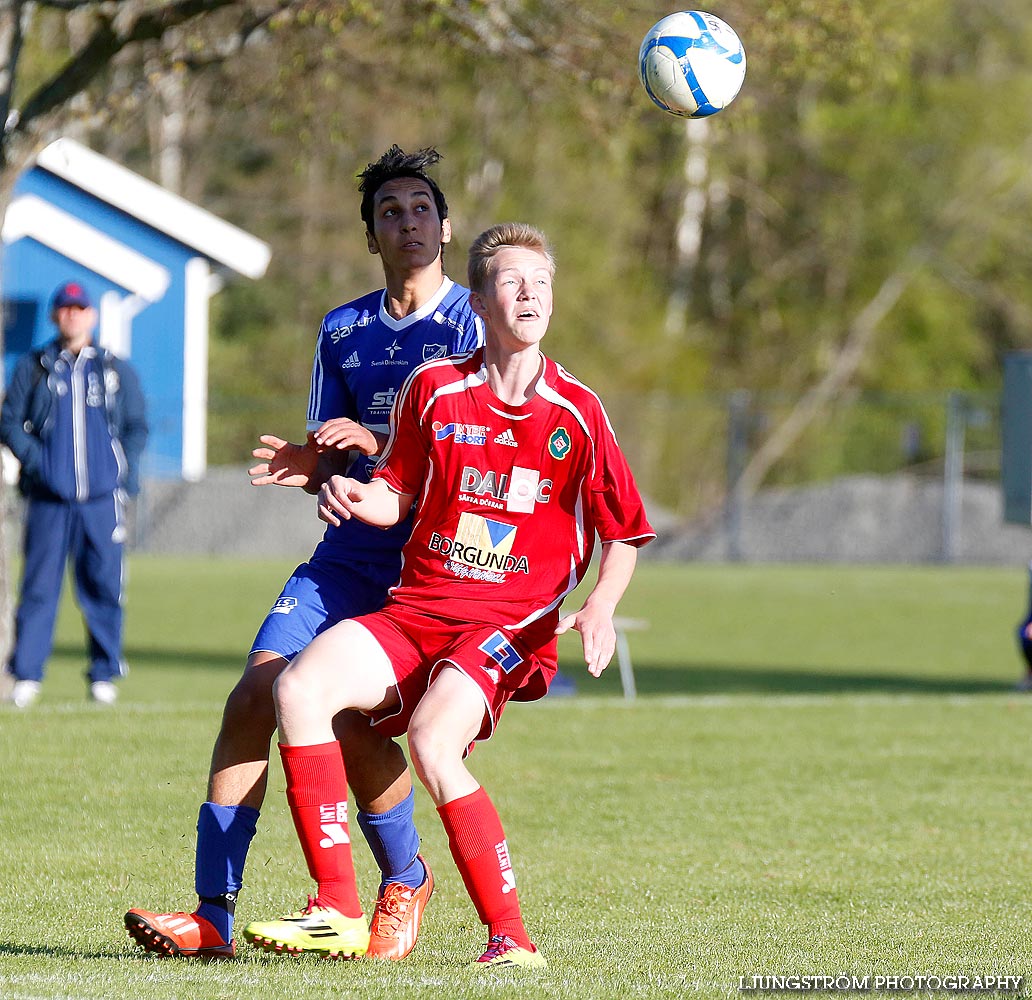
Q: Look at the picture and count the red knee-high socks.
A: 2